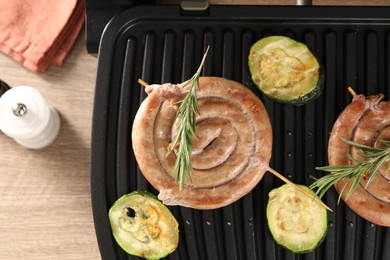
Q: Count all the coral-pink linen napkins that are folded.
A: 1